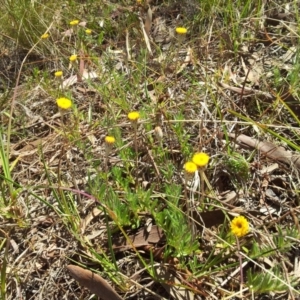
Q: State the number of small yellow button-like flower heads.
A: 12